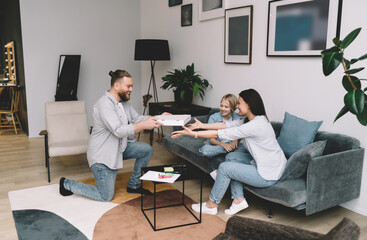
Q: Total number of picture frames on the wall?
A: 5